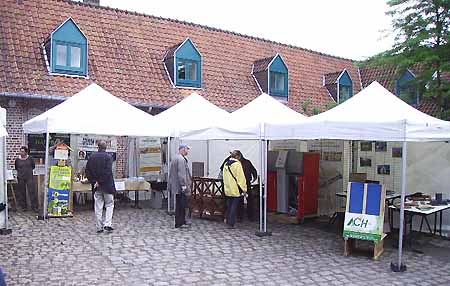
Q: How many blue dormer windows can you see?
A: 5